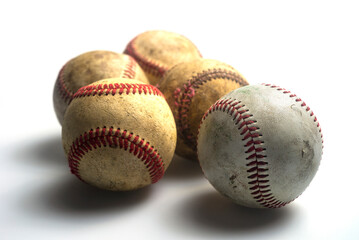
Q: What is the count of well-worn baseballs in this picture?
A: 5